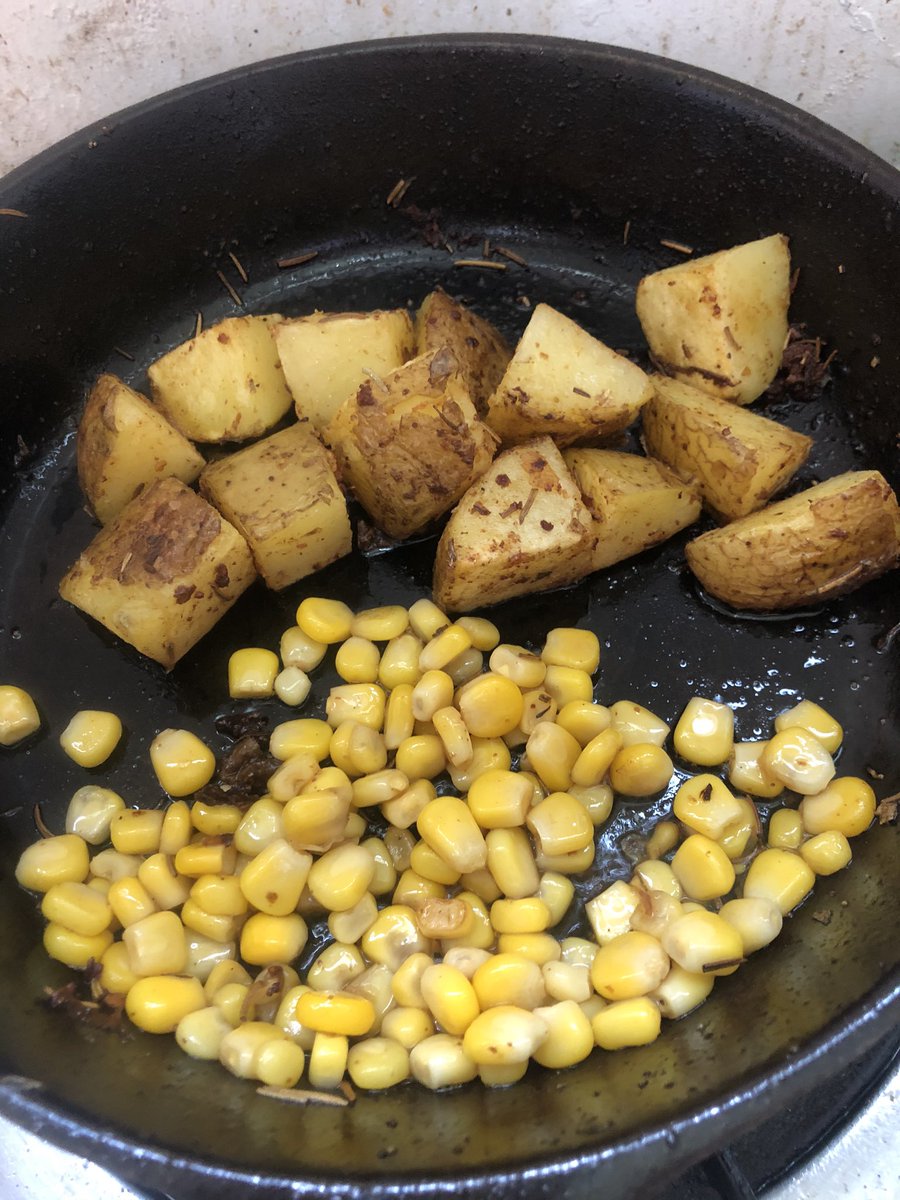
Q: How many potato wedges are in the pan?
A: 13